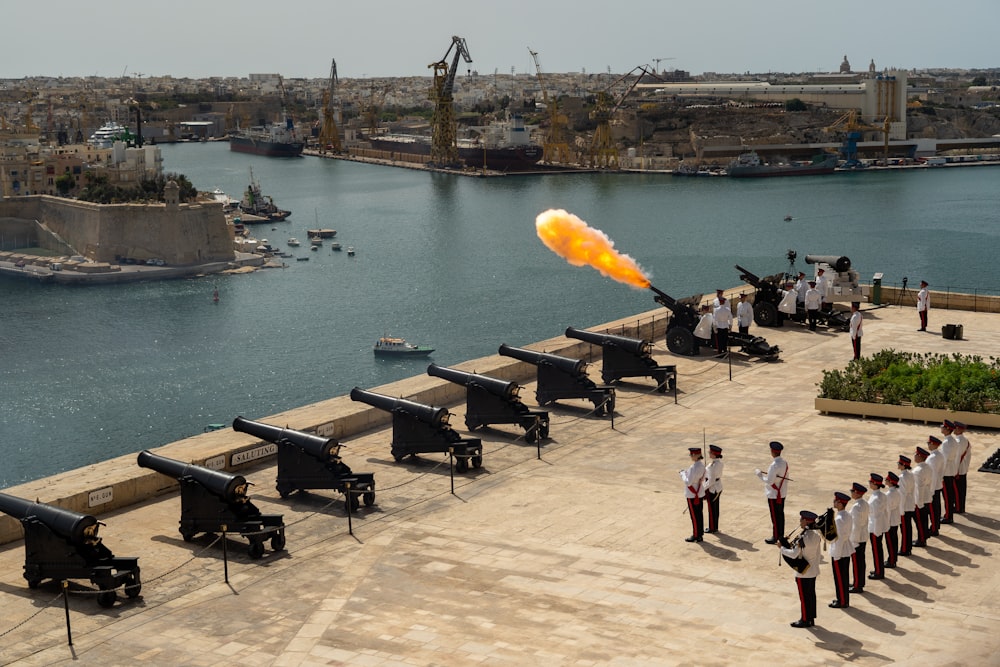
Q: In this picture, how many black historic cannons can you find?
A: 7